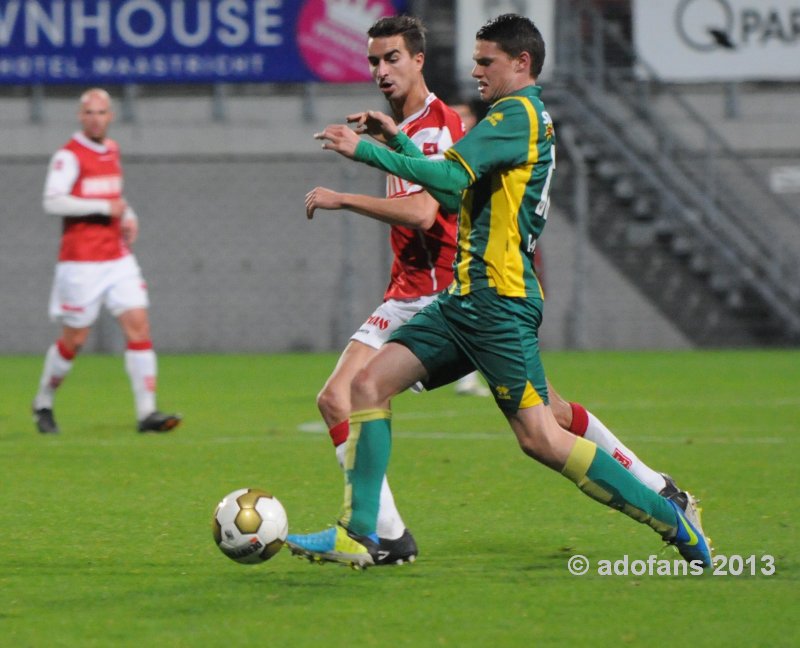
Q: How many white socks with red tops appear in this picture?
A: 4